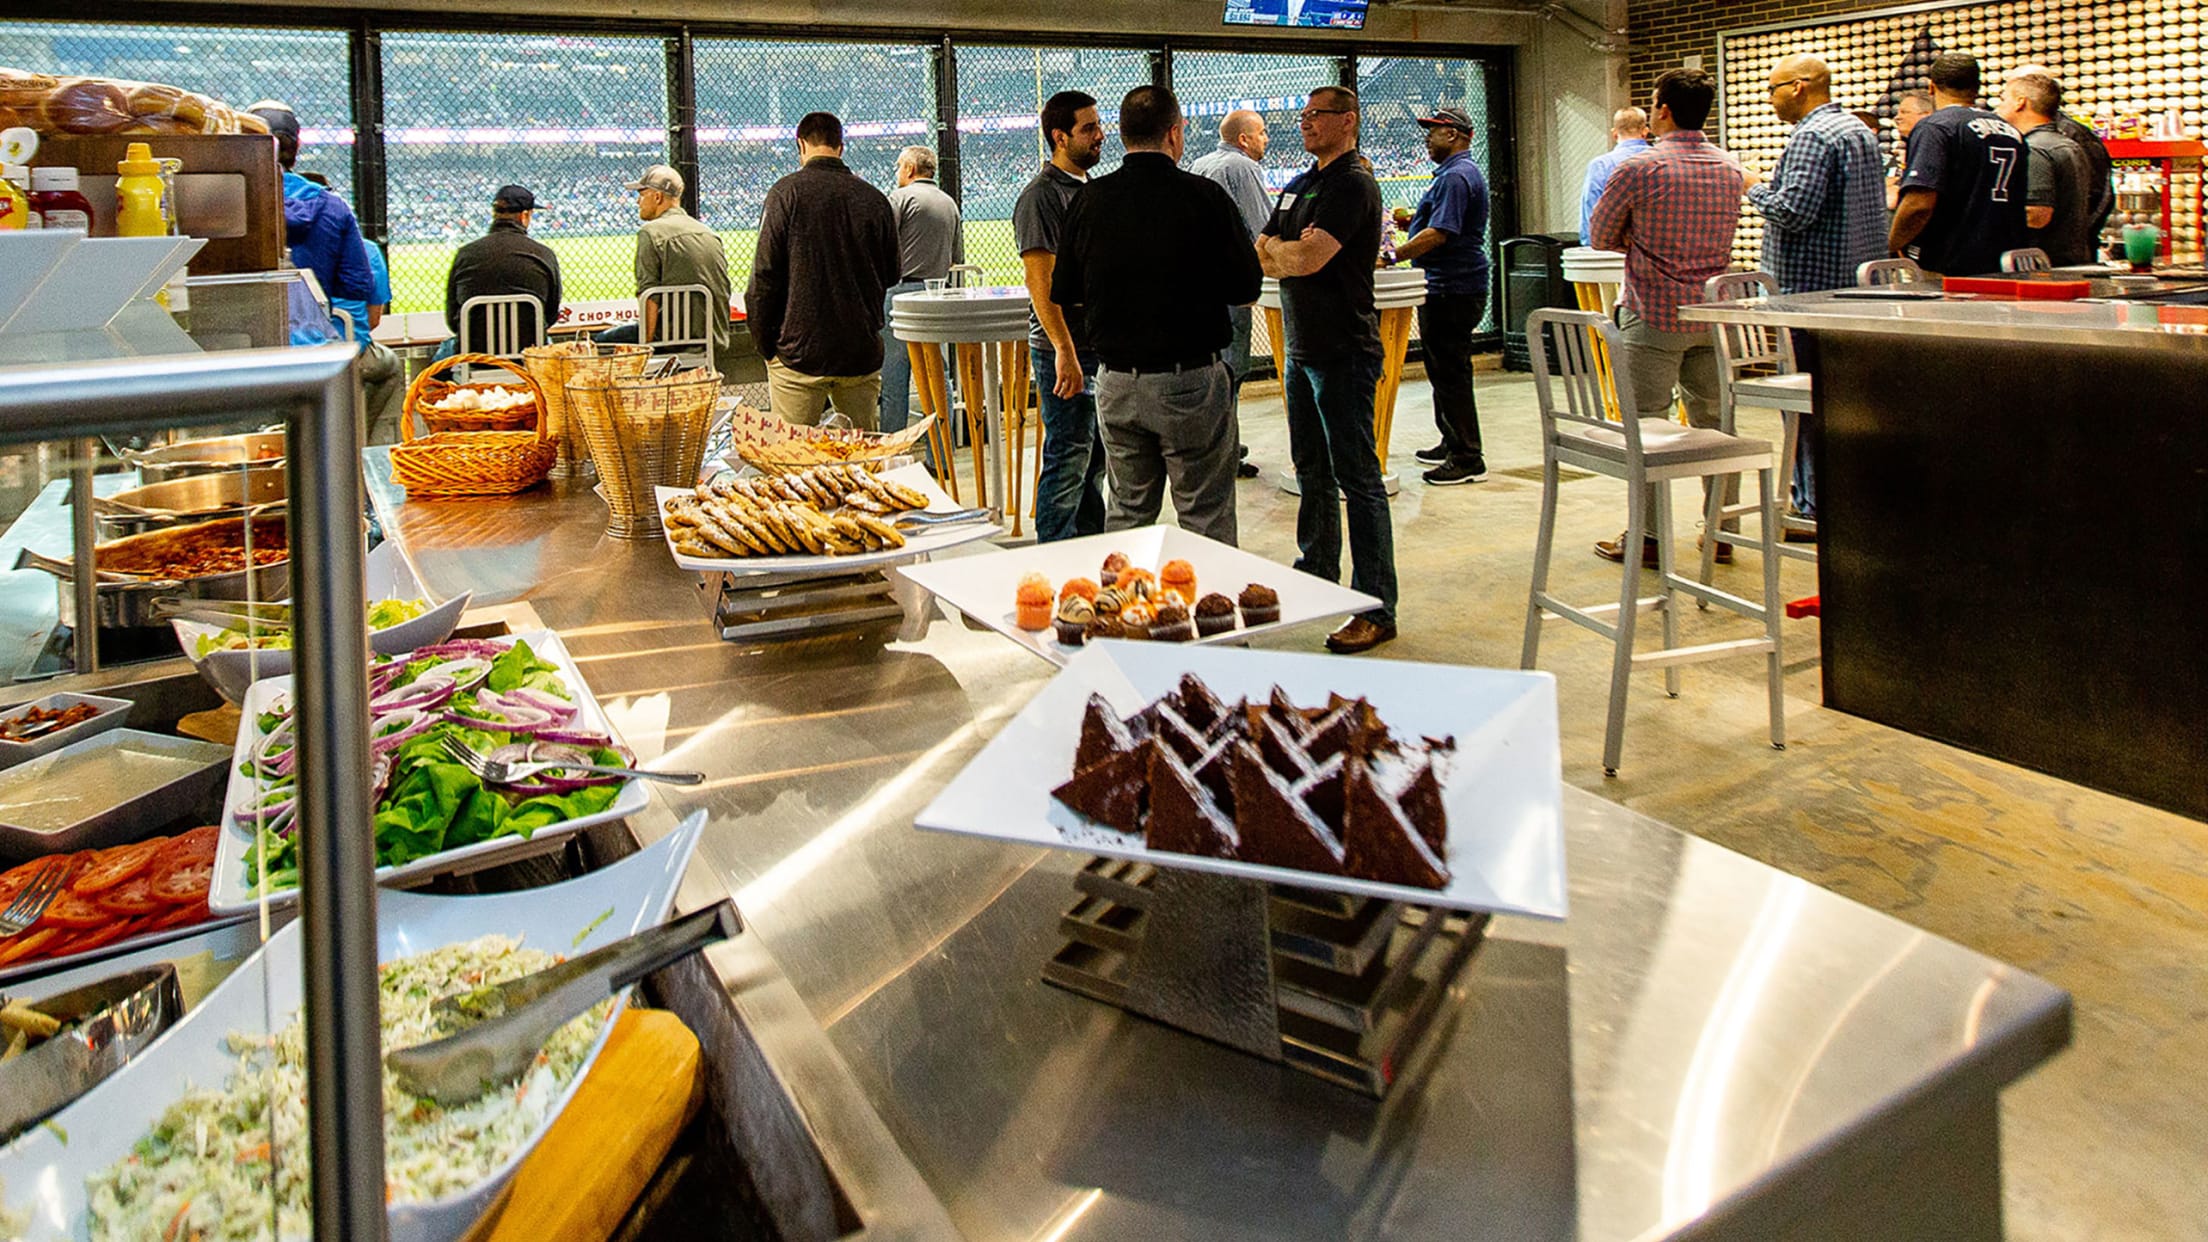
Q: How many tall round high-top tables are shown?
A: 3